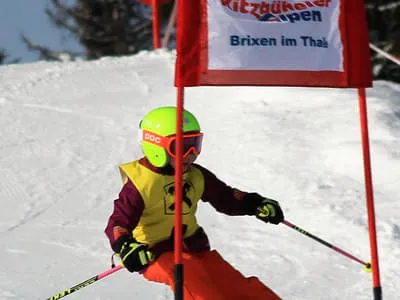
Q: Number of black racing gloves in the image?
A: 2